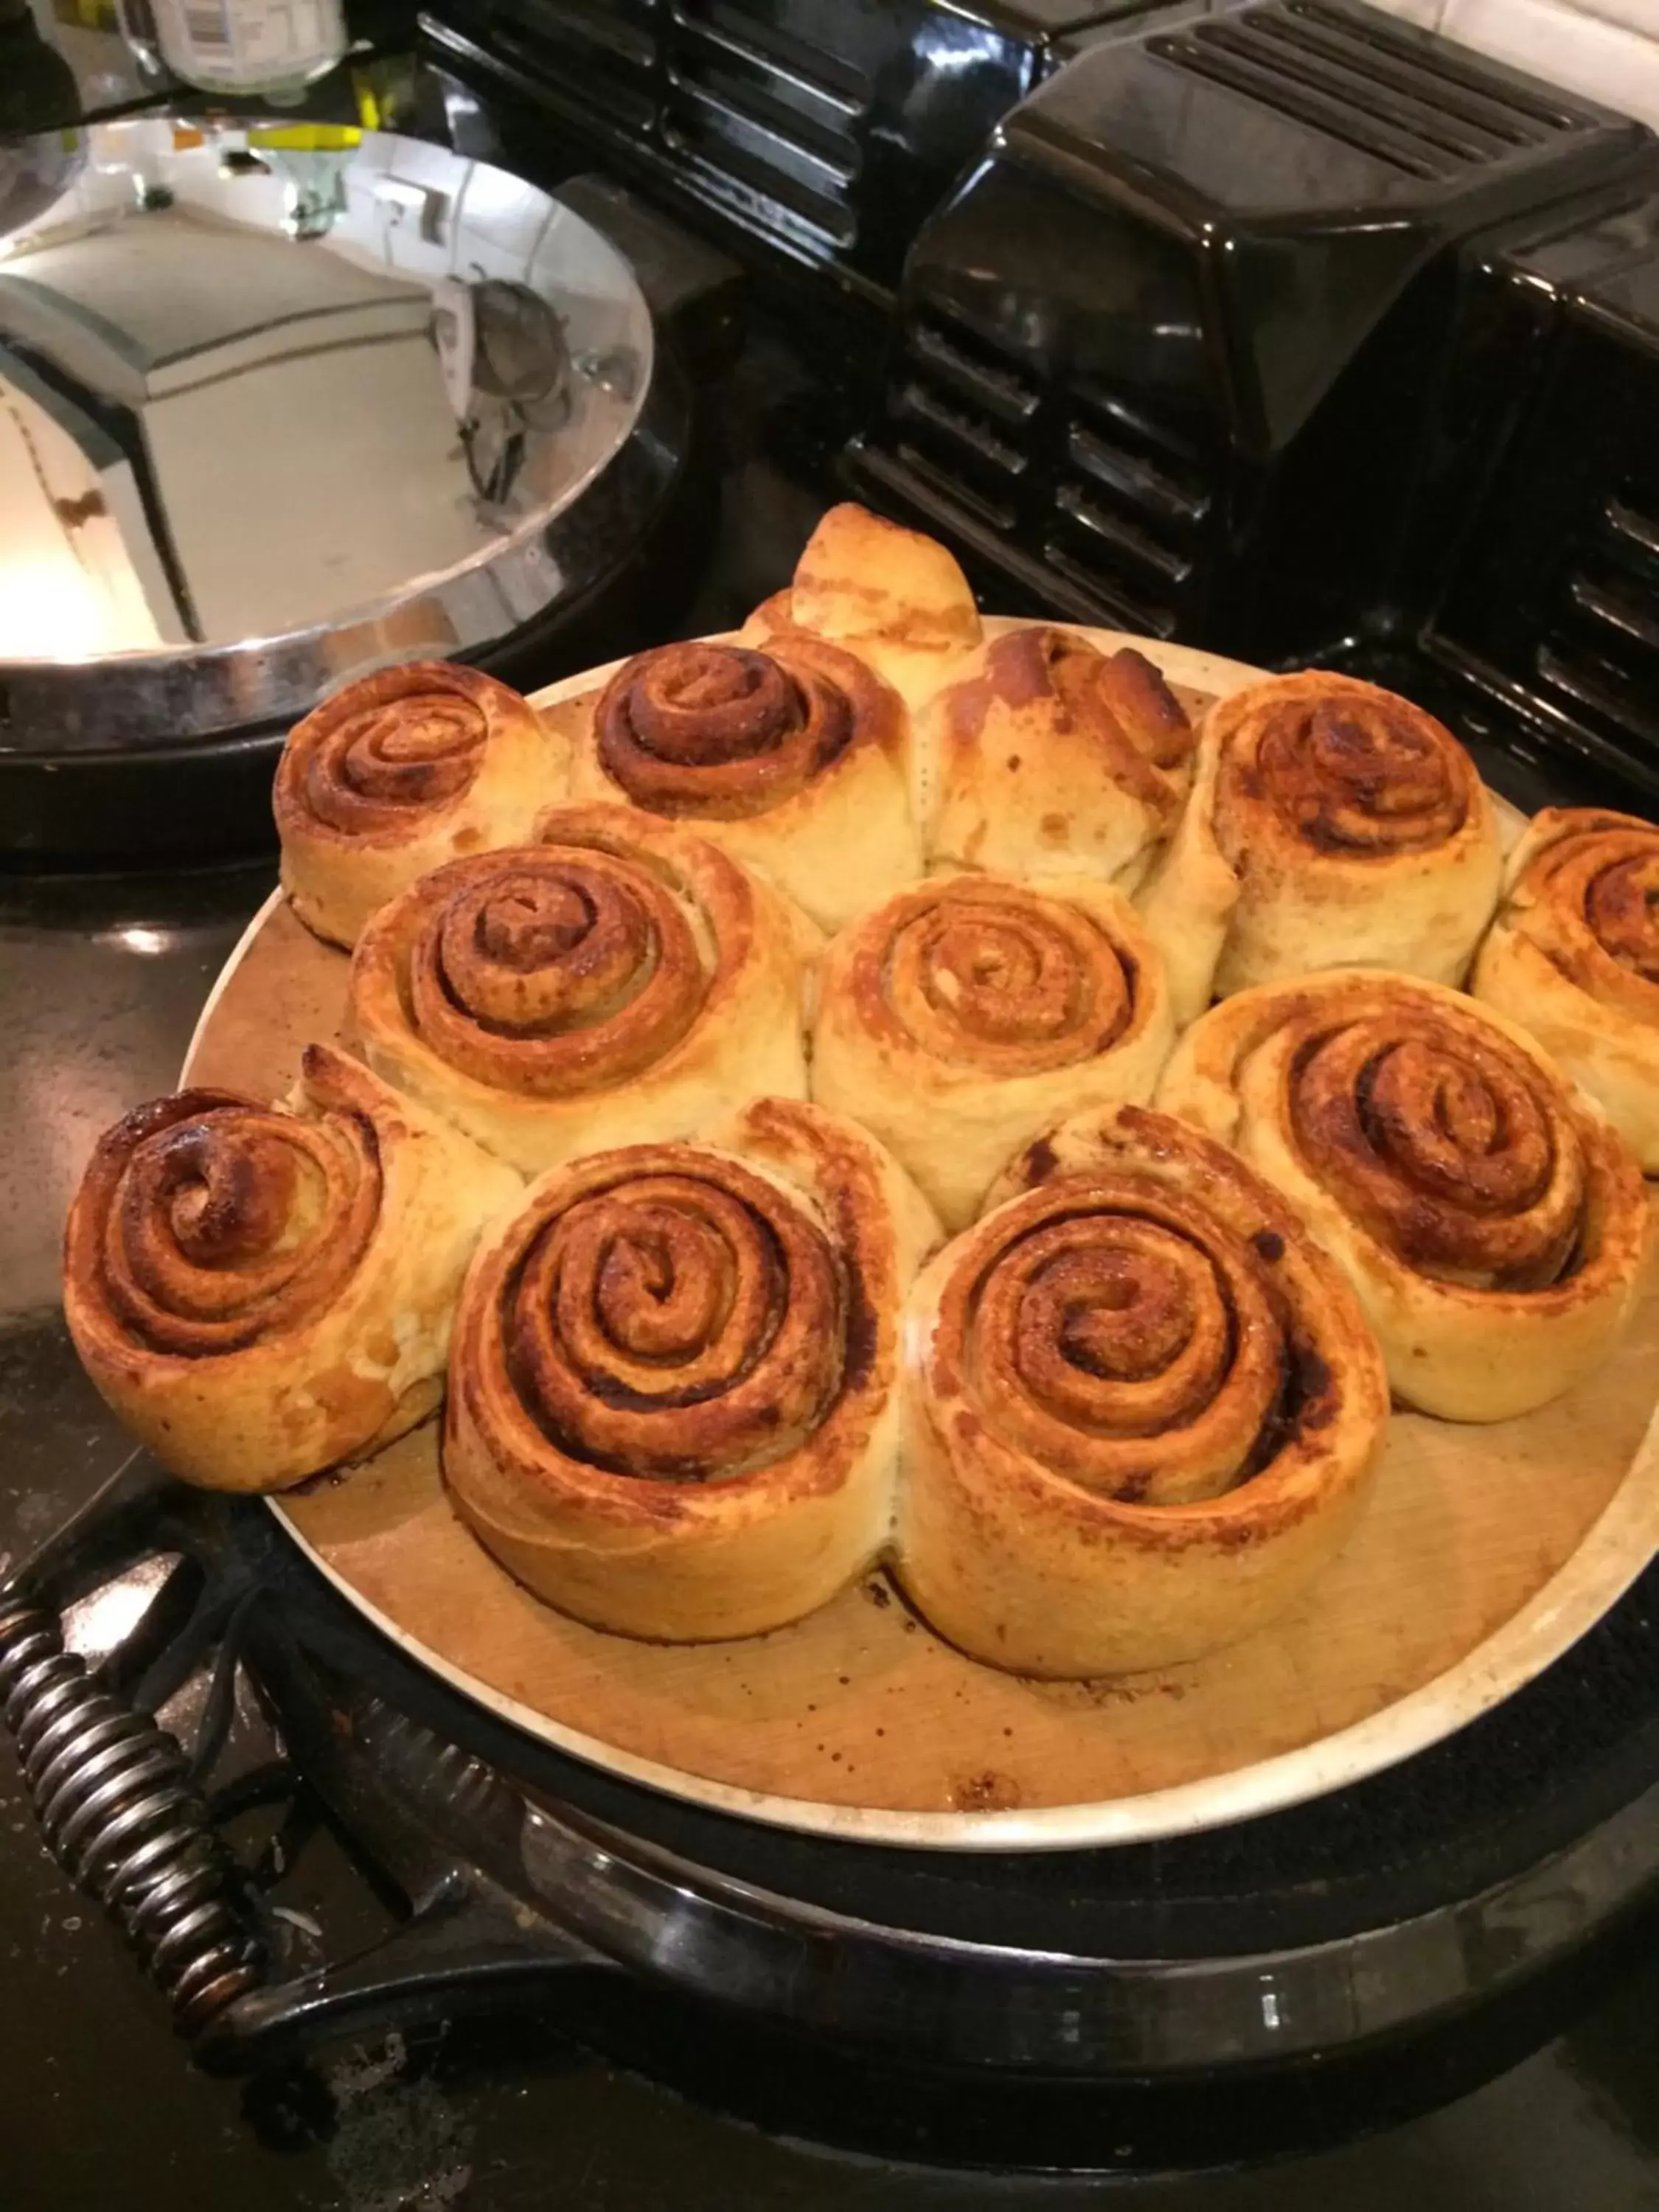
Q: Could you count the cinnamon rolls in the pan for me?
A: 12